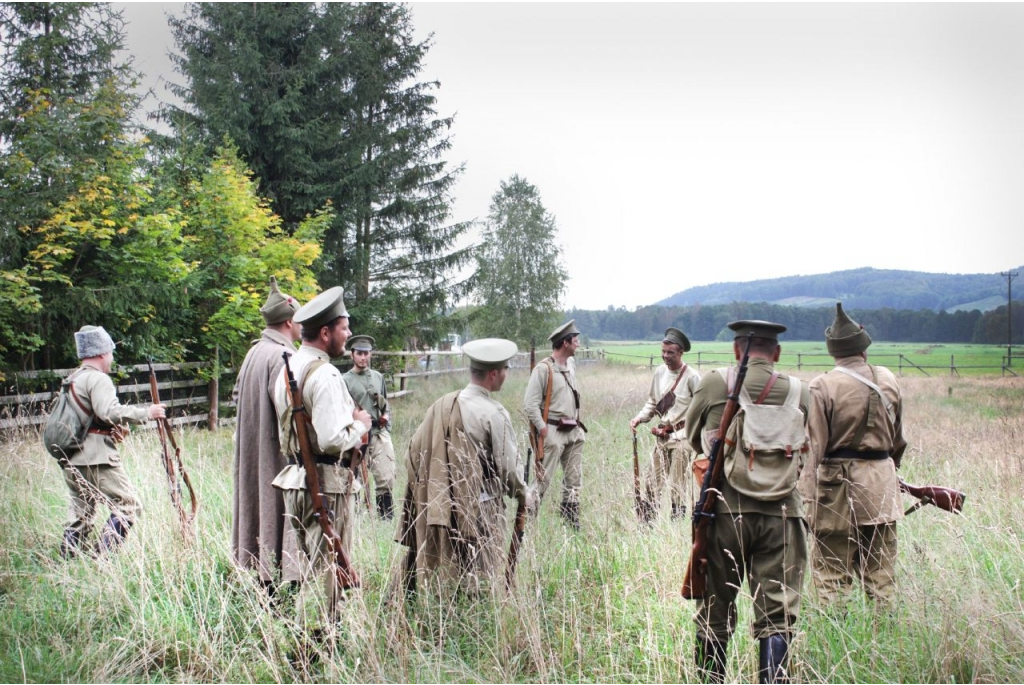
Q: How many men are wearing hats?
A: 9